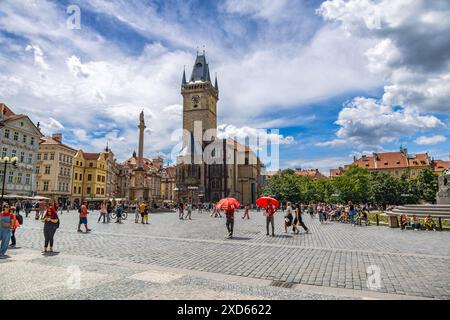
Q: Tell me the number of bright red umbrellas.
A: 2